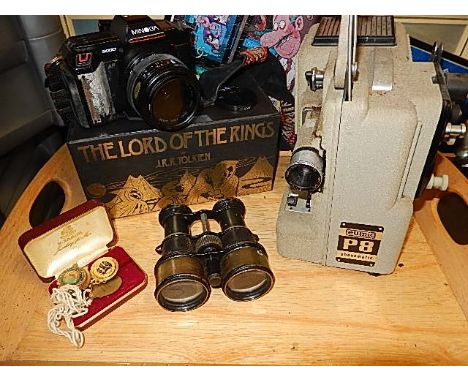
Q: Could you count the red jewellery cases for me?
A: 1